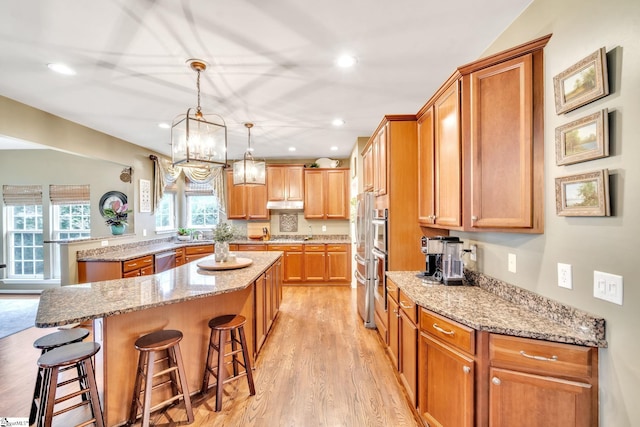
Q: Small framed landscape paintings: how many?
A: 3